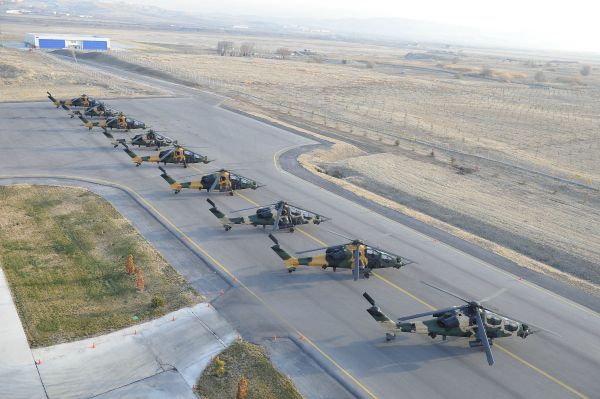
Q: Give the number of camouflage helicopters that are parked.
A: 9